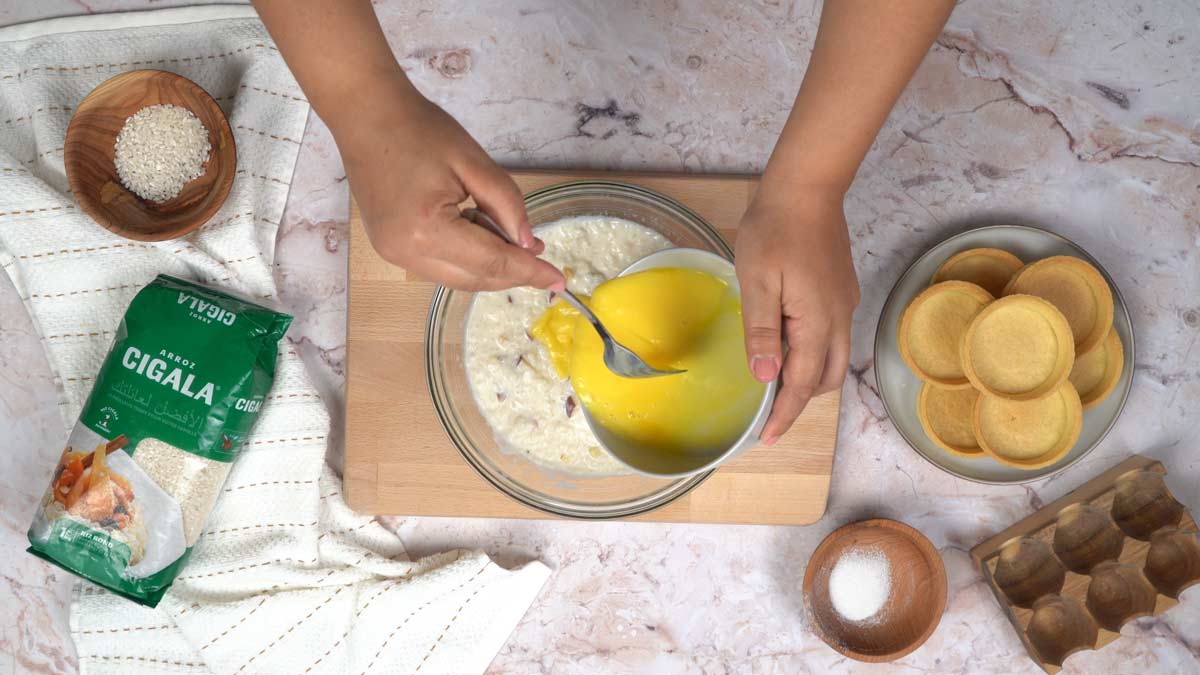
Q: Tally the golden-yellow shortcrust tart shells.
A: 7